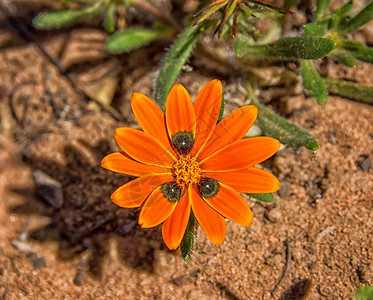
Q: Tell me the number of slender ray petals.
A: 13